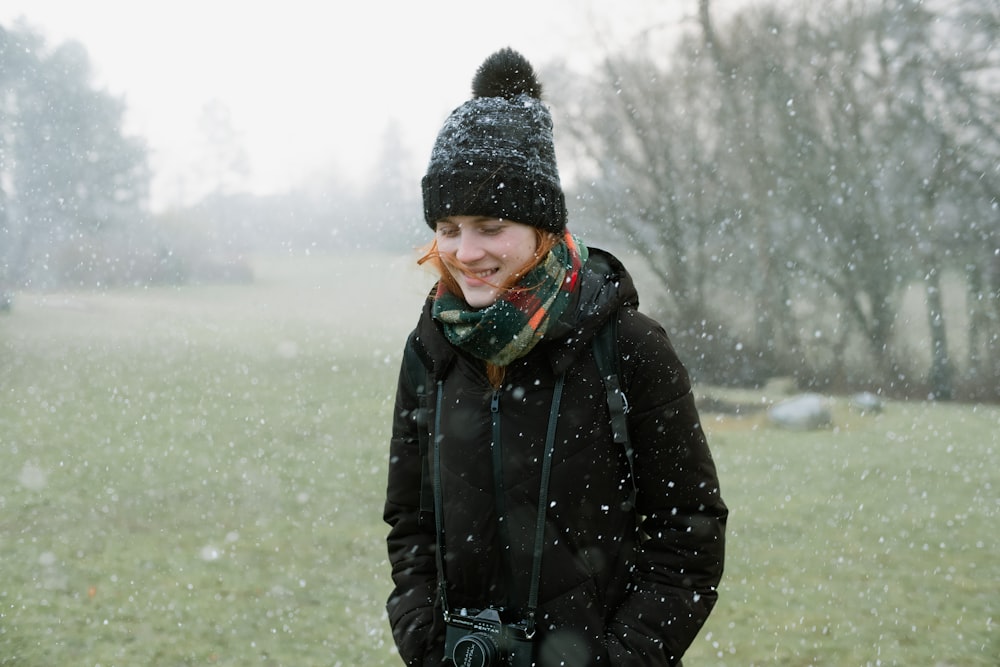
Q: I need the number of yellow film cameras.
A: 0